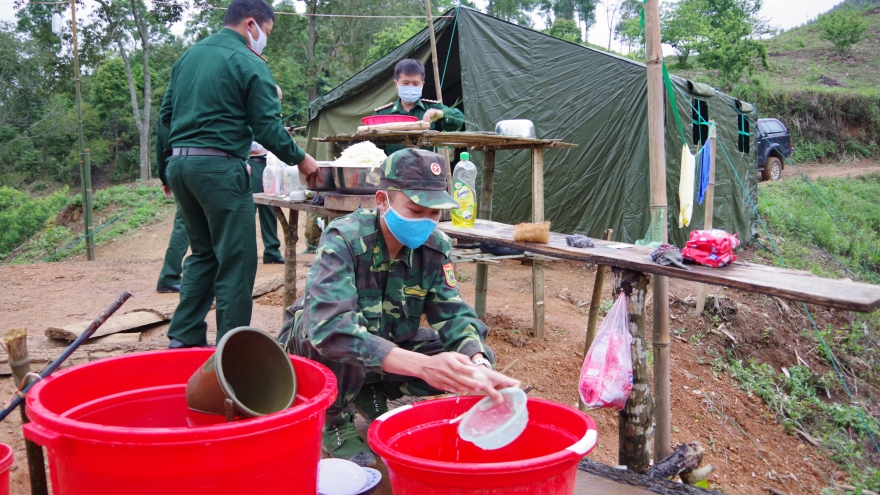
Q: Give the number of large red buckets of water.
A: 2